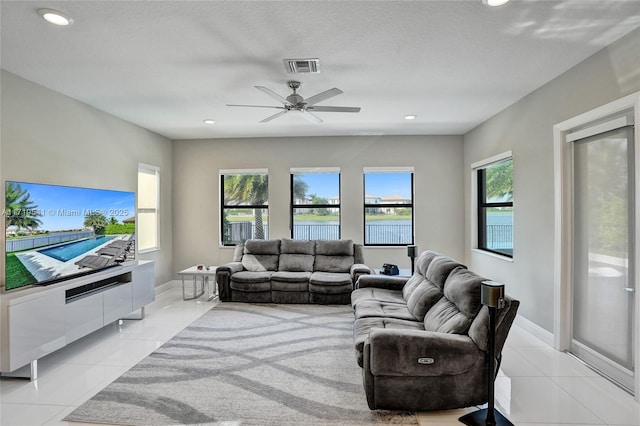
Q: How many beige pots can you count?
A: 0